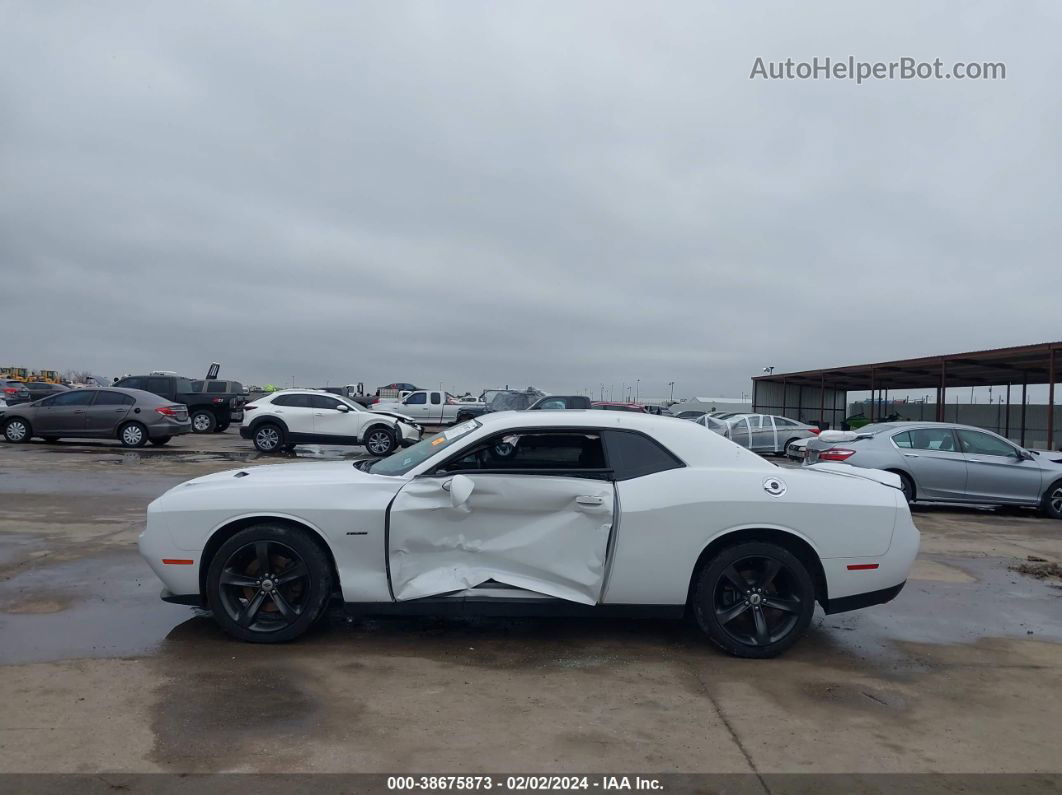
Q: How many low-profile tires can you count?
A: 2